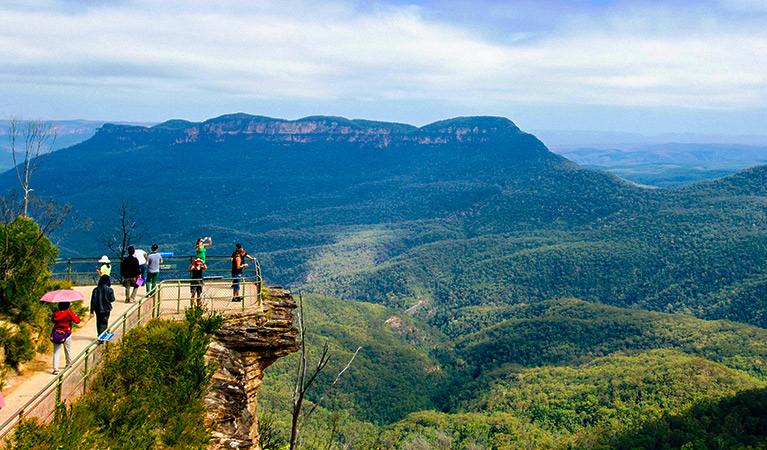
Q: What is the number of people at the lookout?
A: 10